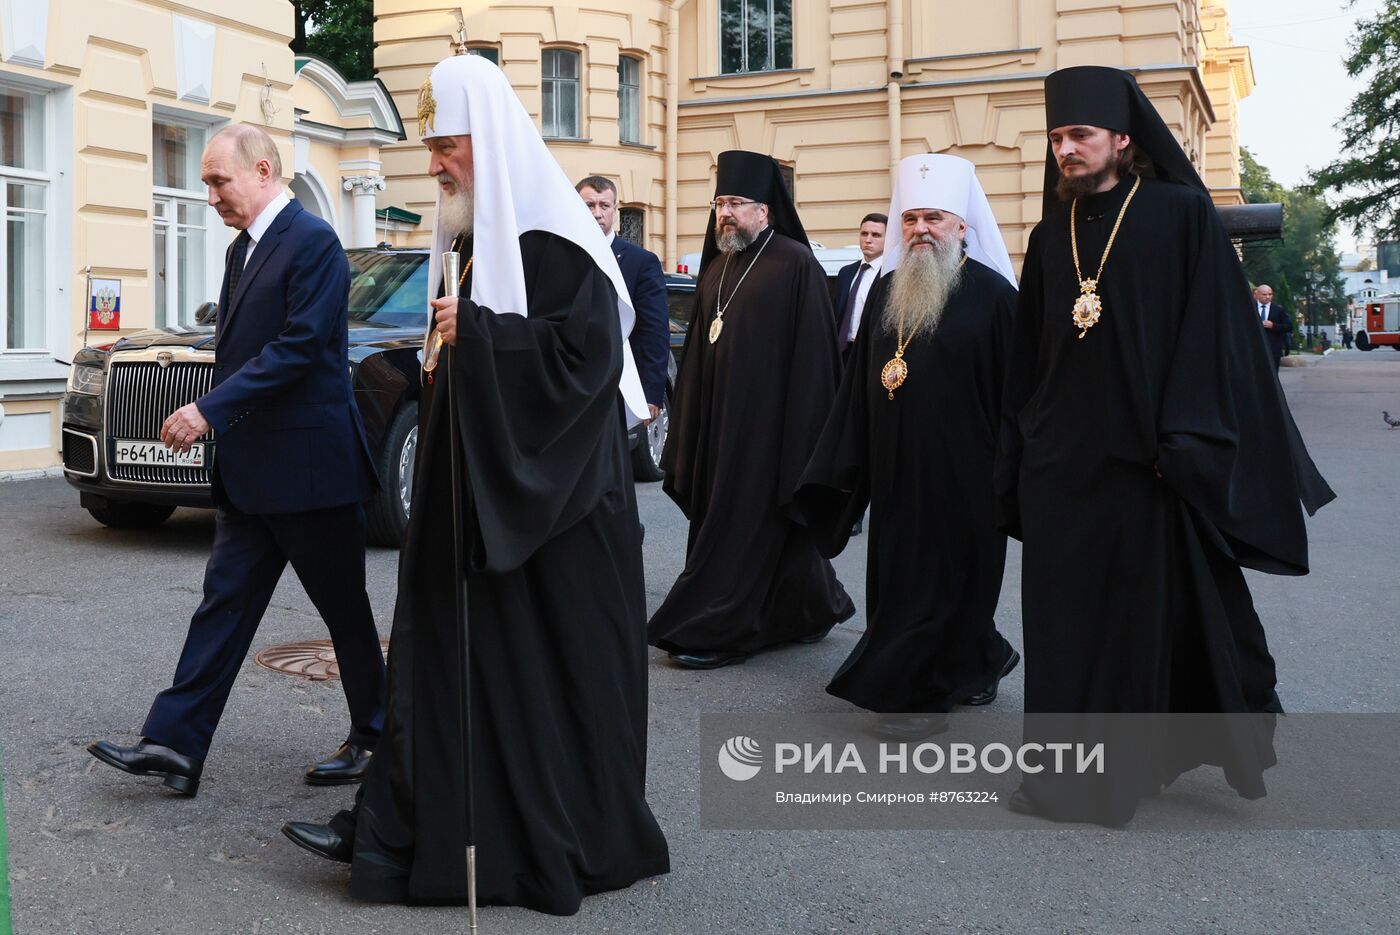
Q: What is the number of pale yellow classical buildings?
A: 2